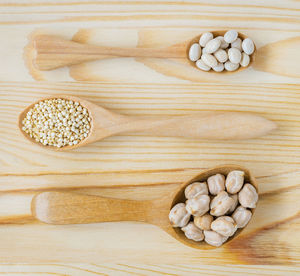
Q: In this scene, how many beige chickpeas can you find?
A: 13